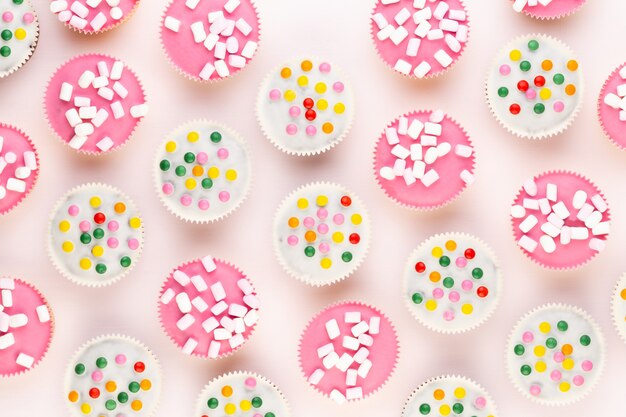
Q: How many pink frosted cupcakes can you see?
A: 12